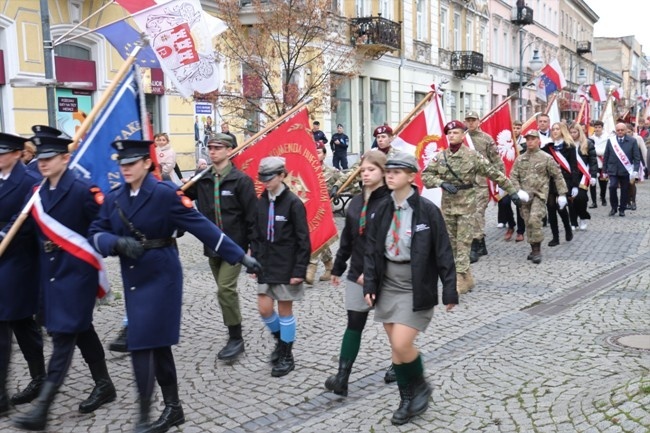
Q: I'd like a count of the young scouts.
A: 4